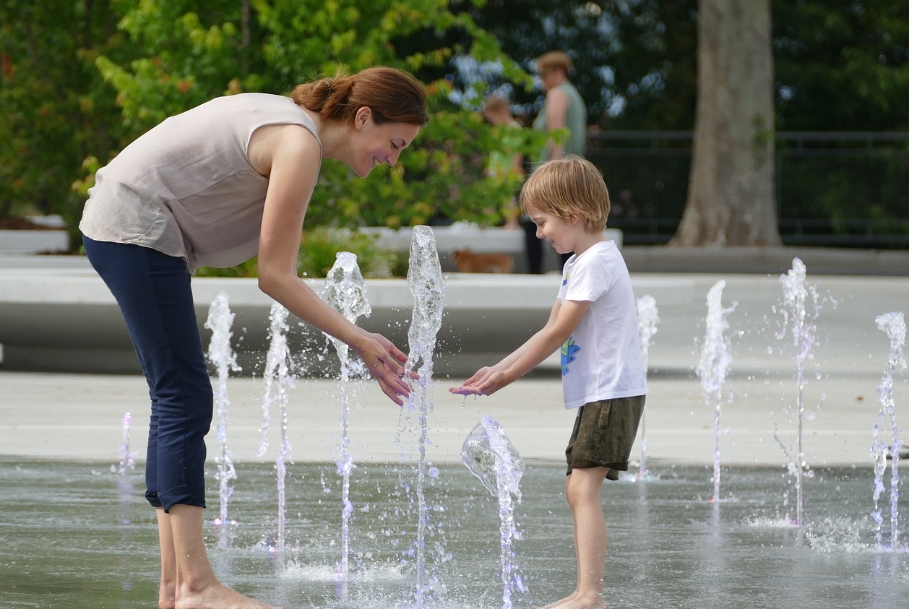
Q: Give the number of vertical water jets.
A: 10